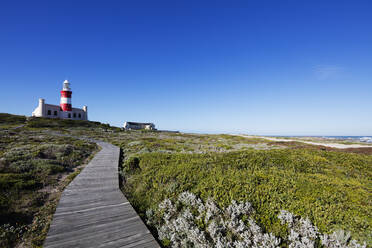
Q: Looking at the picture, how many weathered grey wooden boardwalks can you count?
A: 1